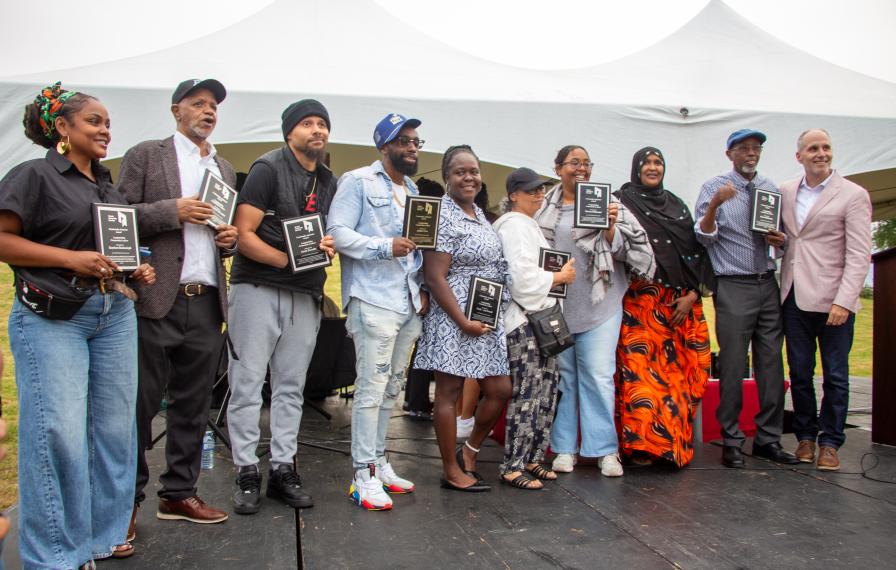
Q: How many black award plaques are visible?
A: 8